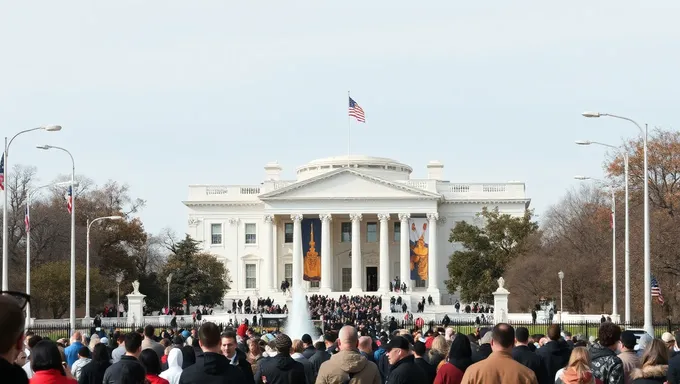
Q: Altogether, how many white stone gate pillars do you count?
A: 2